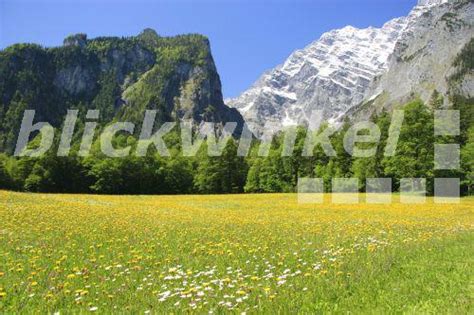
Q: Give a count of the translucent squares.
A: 7